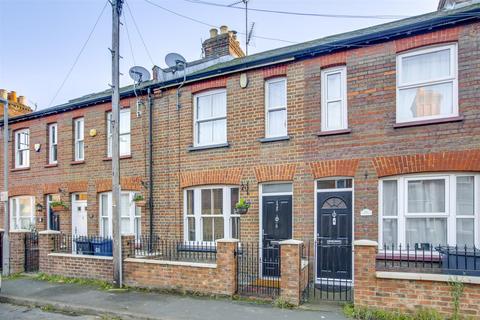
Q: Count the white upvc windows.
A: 12